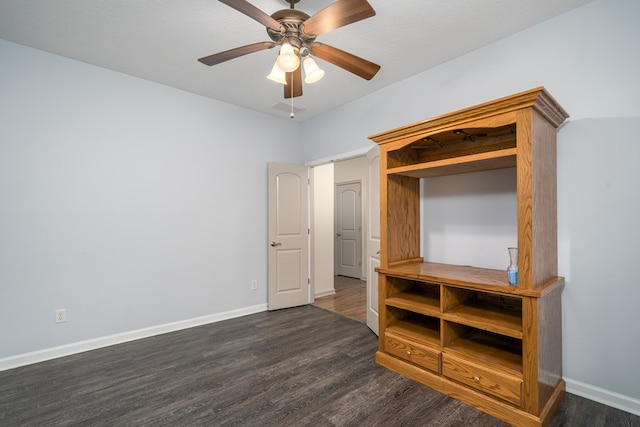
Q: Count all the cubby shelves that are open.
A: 4